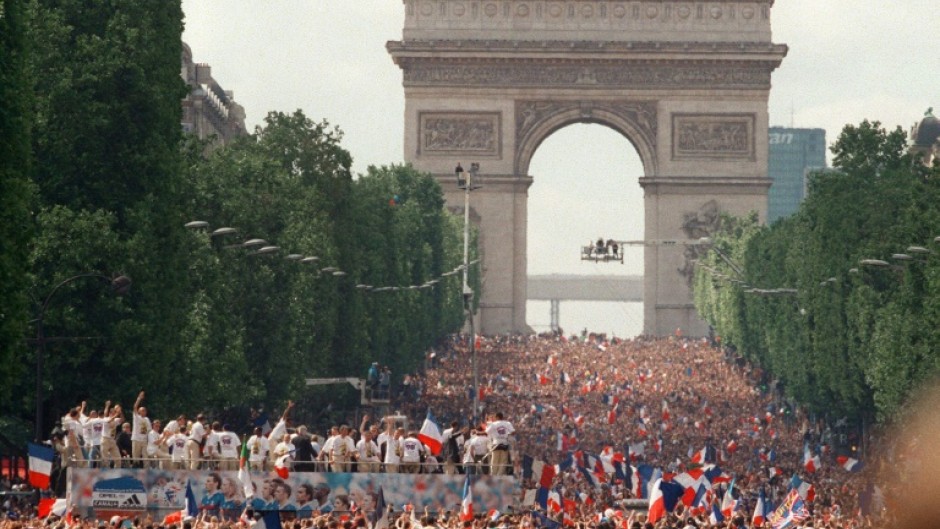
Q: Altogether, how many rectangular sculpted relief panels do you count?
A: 2